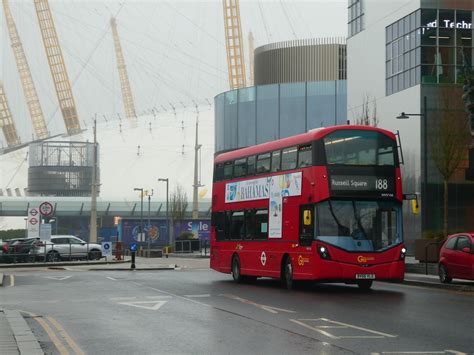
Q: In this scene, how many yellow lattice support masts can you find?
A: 6